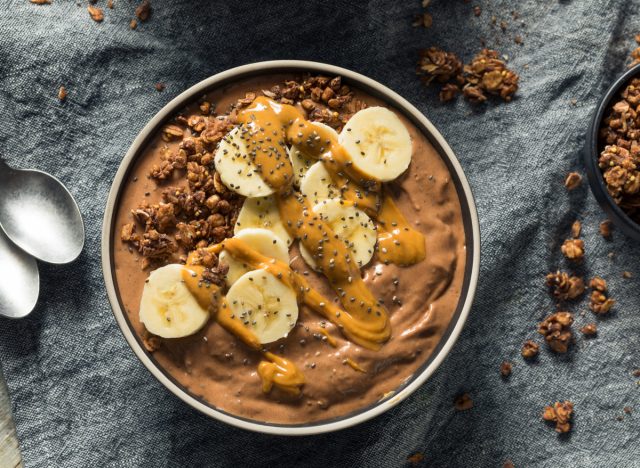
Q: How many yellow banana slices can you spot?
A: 9